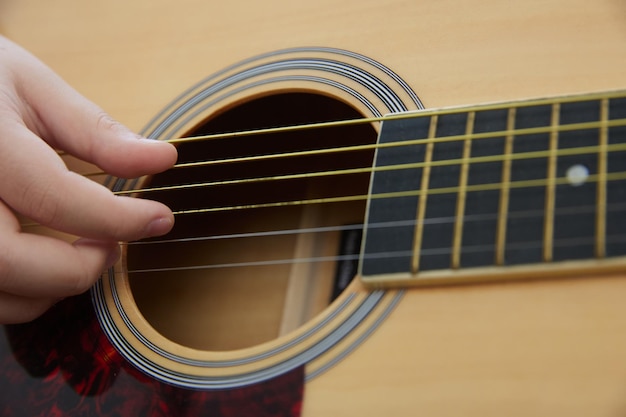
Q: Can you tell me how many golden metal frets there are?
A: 5